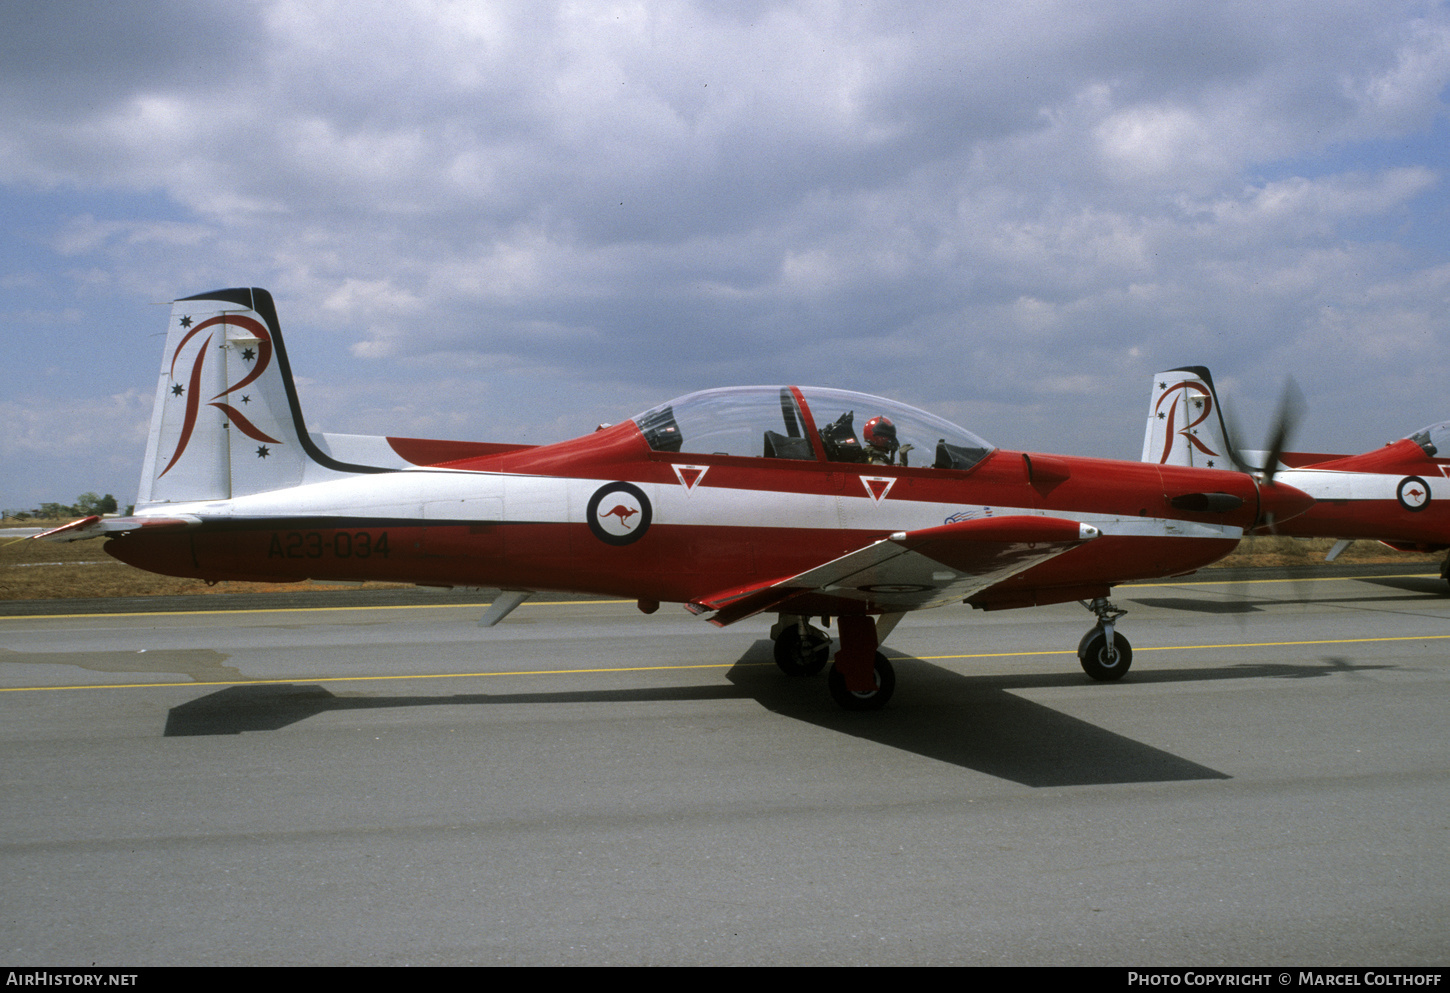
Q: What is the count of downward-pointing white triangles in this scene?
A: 3